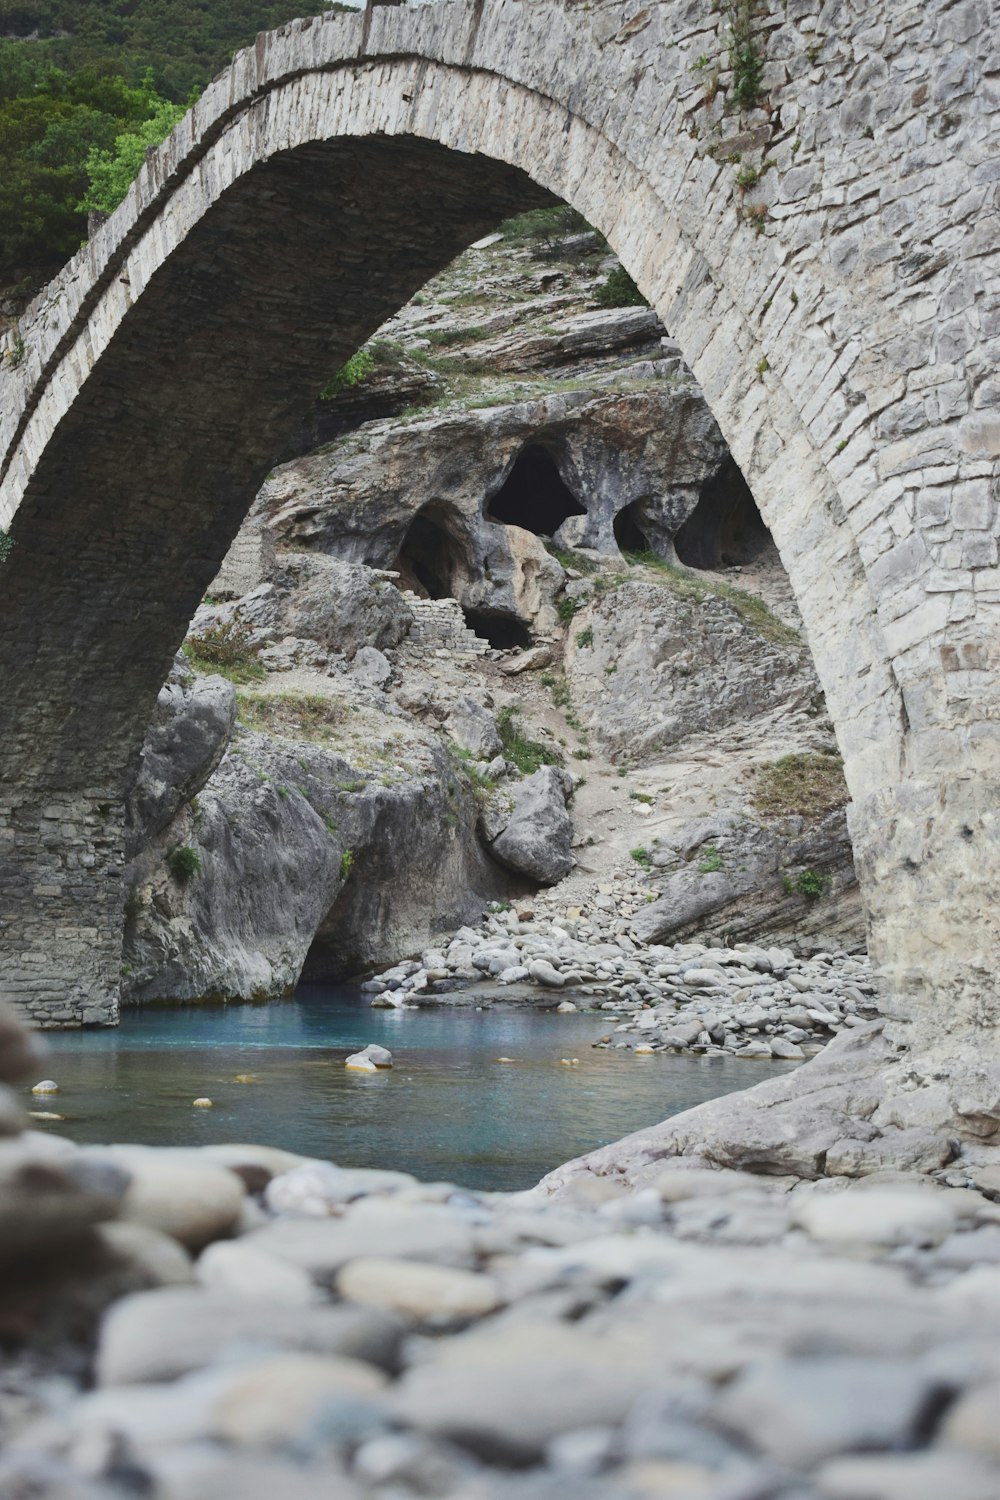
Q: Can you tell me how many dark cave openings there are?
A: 5